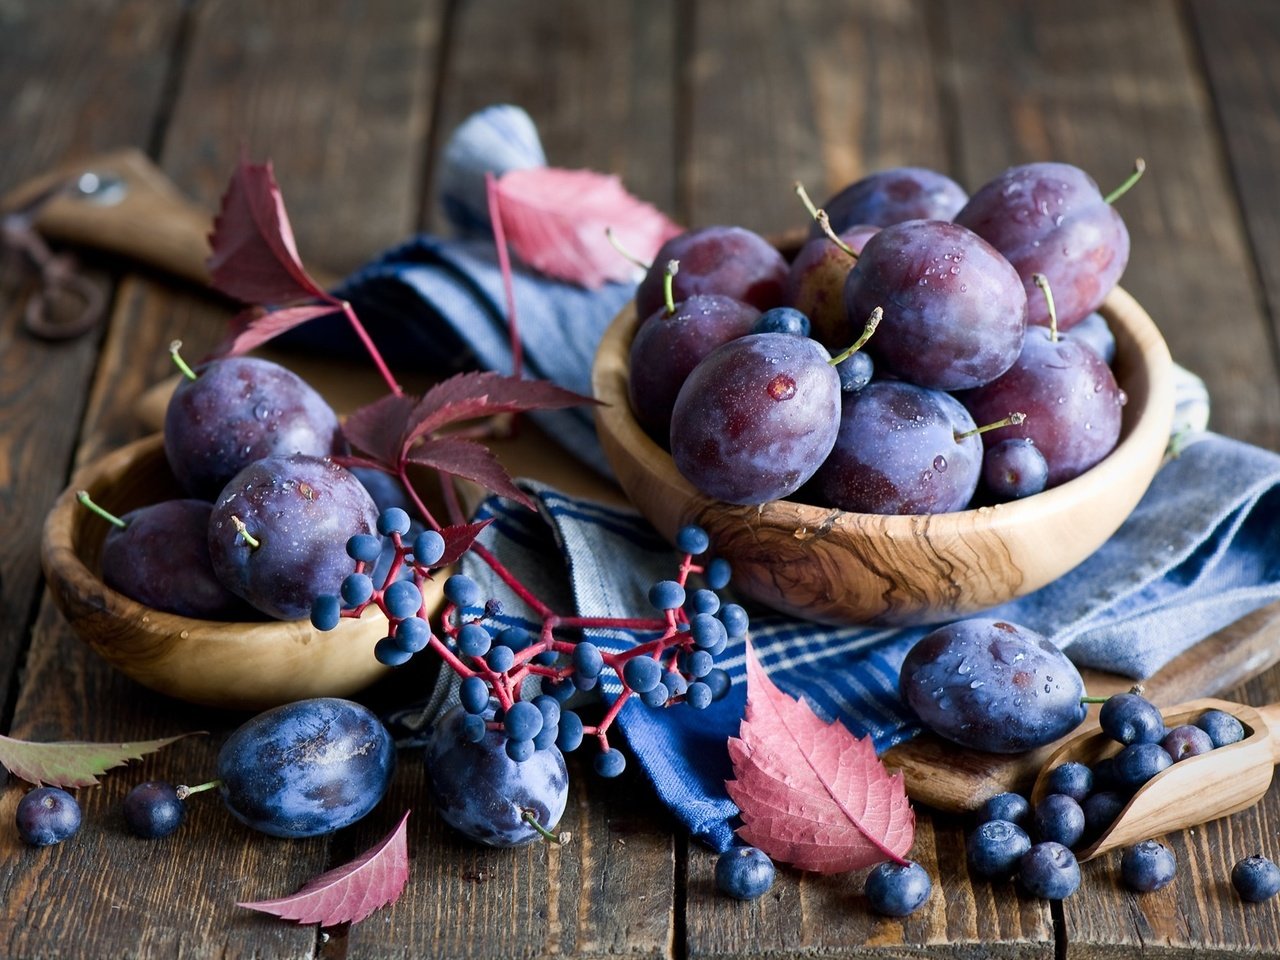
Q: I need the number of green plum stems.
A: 14